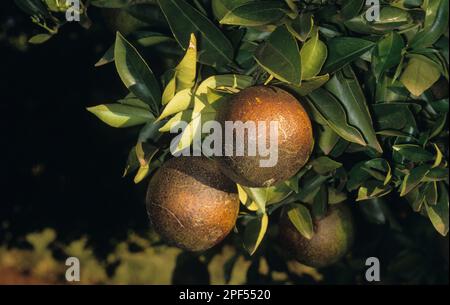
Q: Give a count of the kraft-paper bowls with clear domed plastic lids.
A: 0